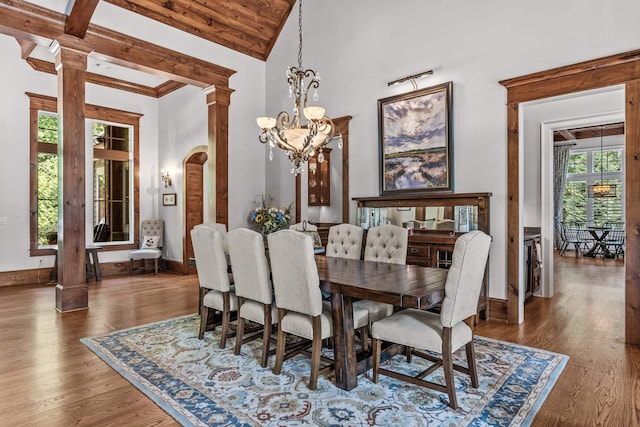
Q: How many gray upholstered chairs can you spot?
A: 9